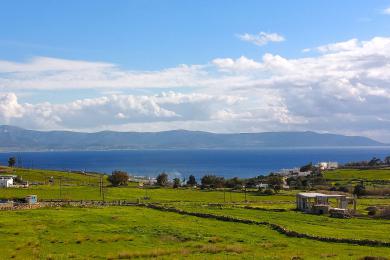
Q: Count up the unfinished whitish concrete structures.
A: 1